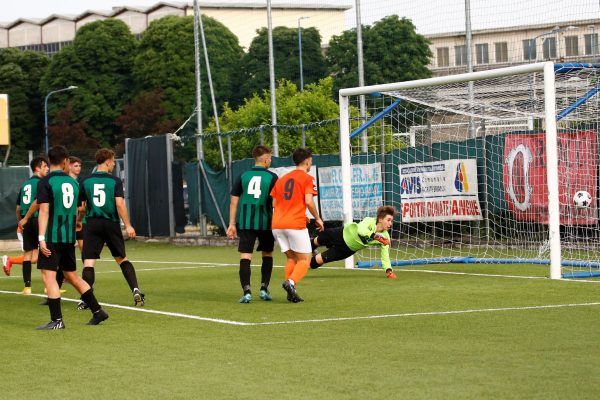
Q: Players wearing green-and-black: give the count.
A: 5